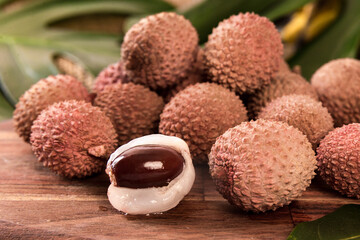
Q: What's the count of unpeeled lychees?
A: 13